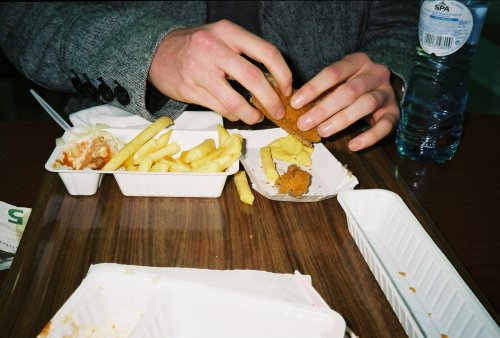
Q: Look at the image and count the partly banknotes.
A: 1